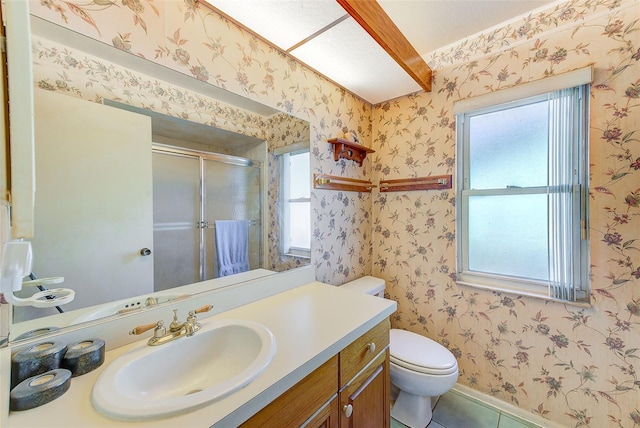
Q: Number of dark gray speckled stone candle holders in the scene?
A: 3